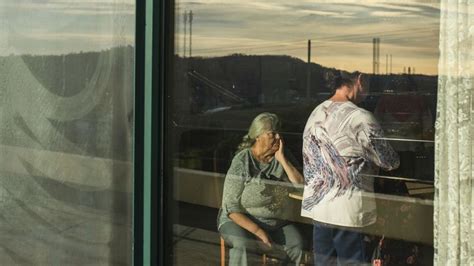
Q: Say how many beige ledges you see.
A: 1